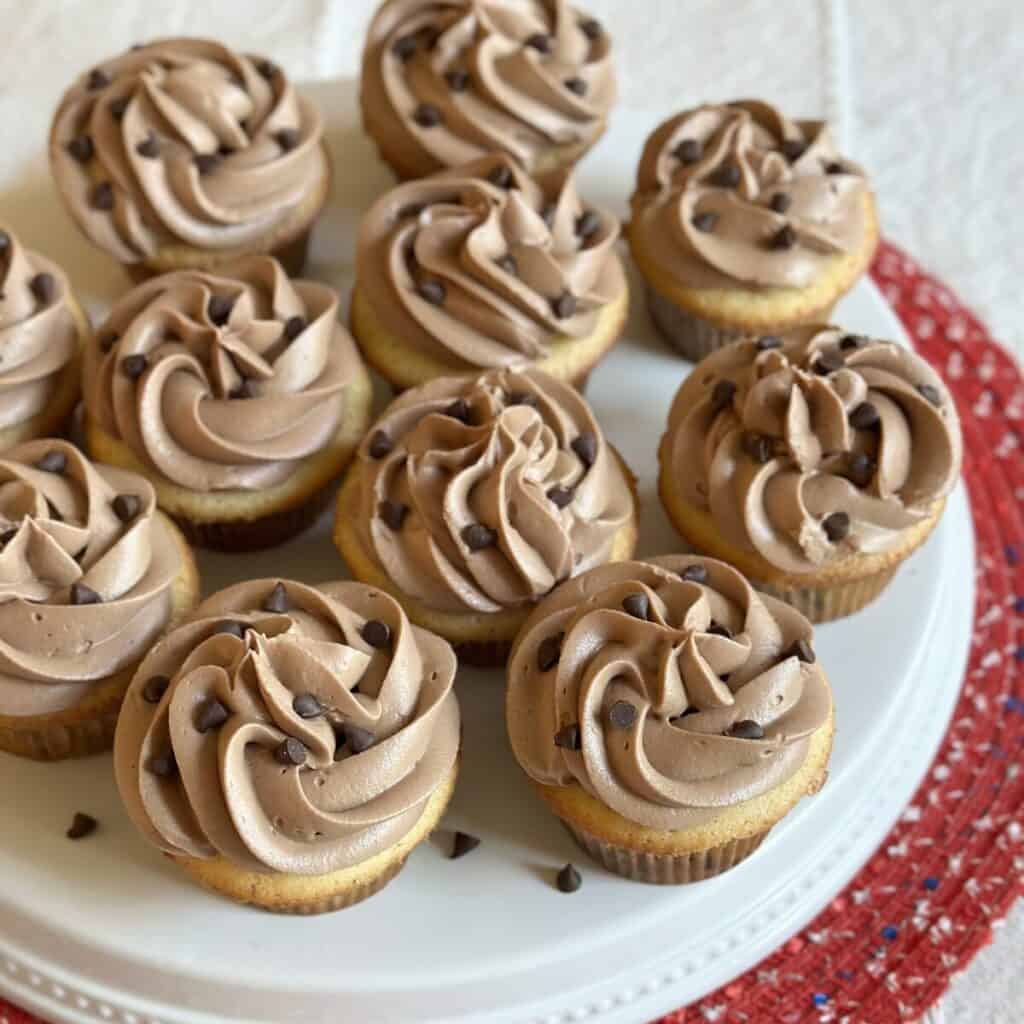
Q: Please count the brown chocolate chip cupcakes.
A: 11